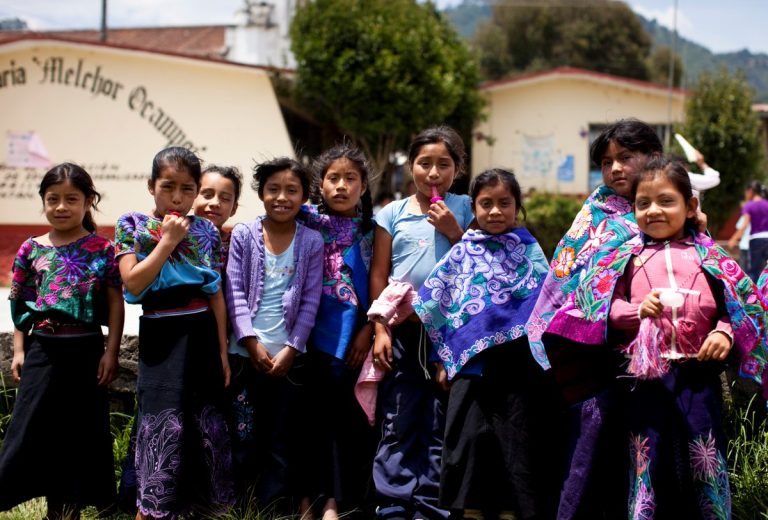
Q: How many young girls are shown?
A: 9